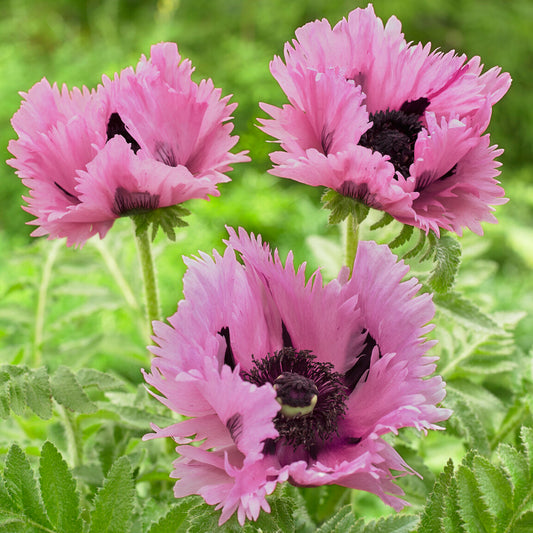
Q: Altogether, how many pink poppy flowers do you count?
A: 3